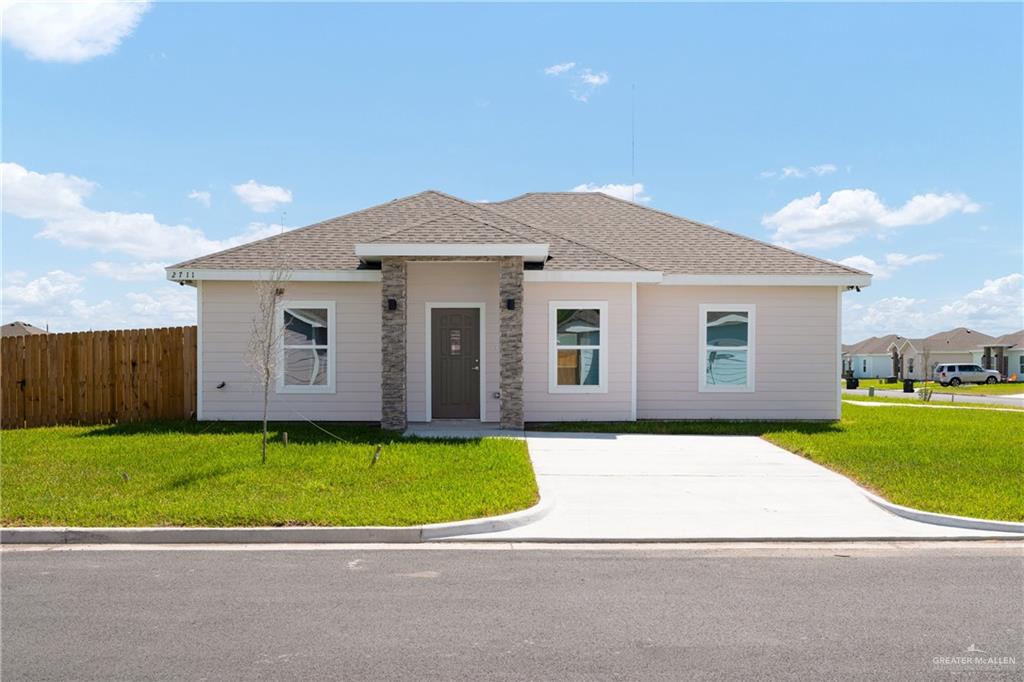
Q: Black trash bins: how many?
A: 2